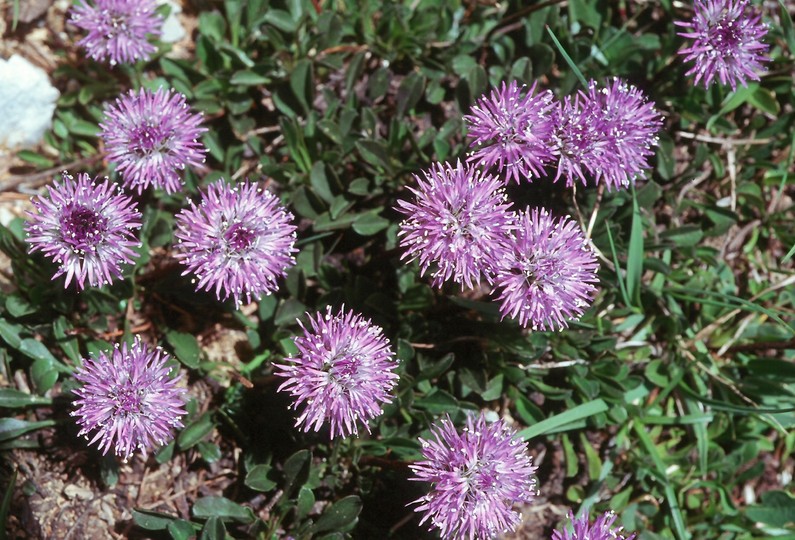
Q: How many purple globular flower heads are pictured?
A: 14